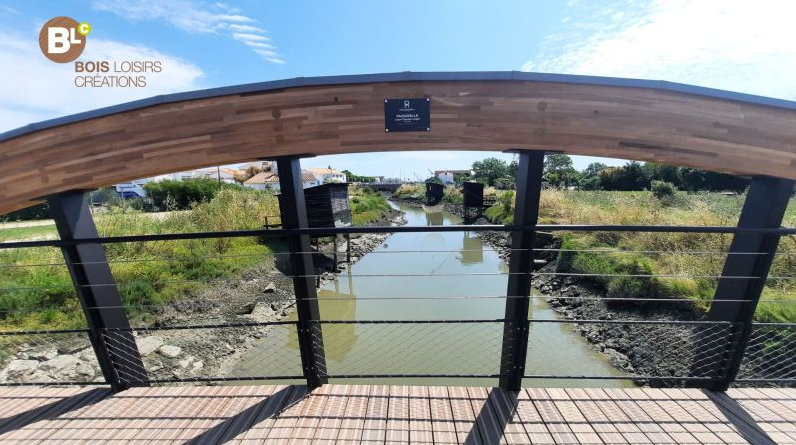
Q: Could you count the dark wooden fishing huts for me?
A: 3